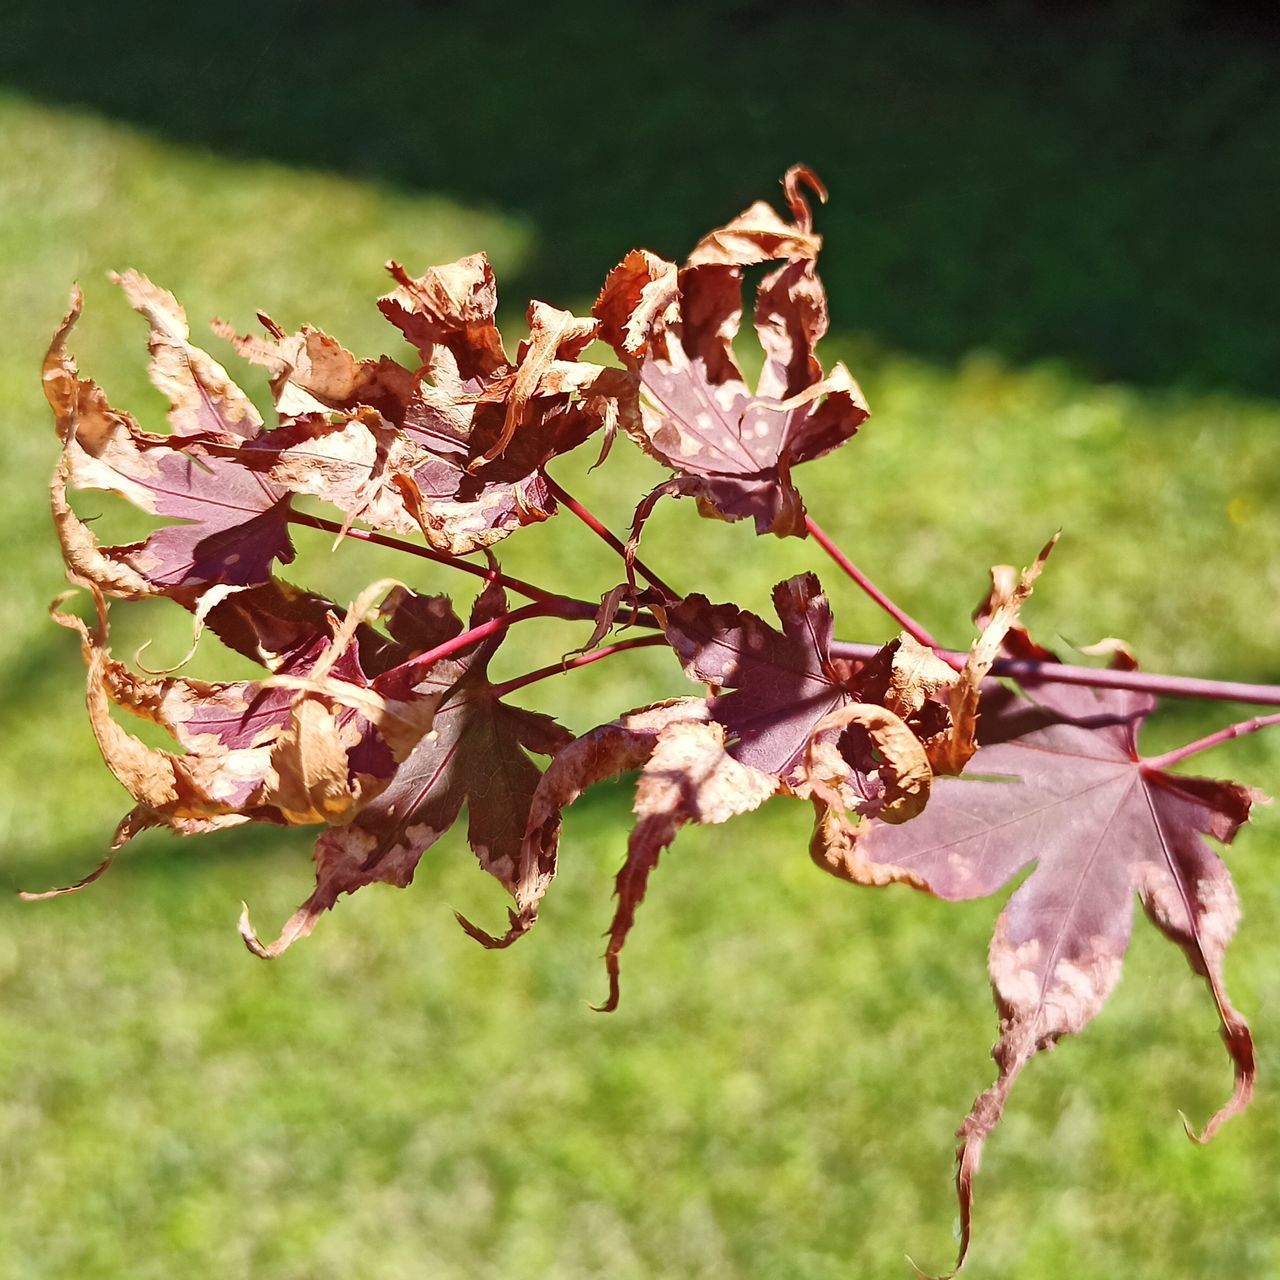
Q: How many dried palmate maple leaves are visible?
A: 7